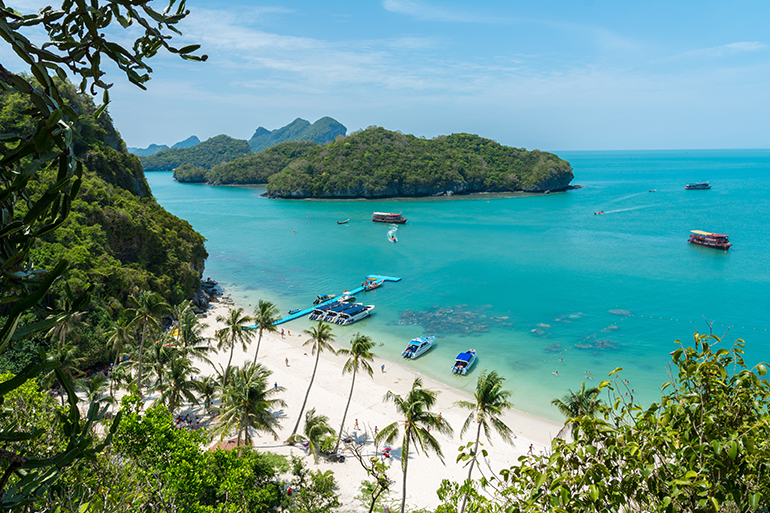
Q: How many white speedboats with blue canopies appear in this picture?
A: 5